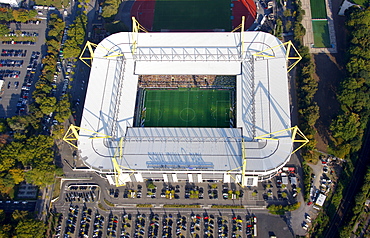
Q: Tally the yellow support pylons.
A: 8